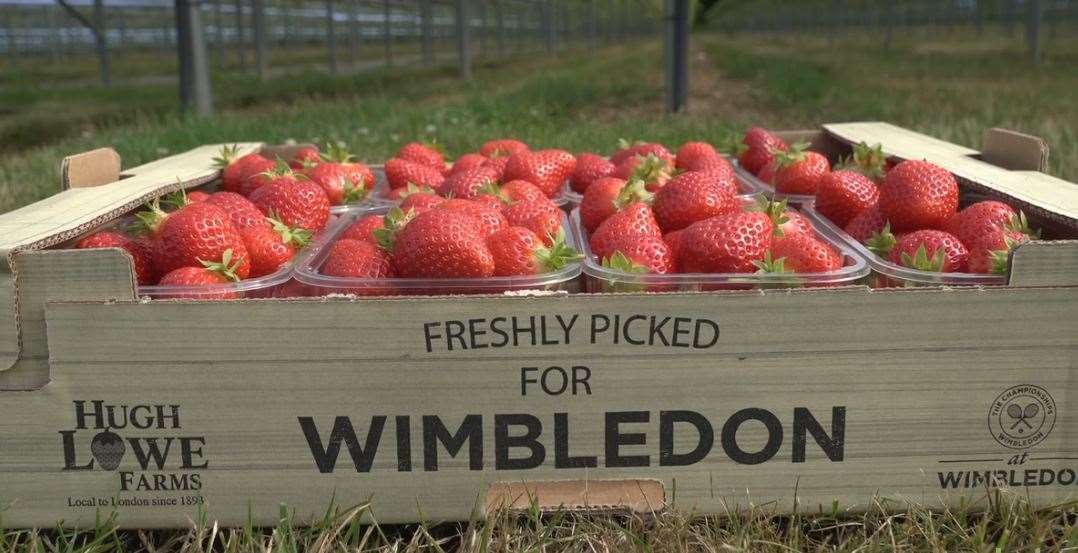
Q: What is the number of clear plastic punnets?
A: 8